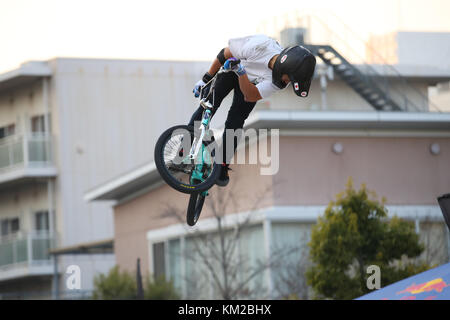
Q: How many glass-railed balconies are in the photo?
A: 2